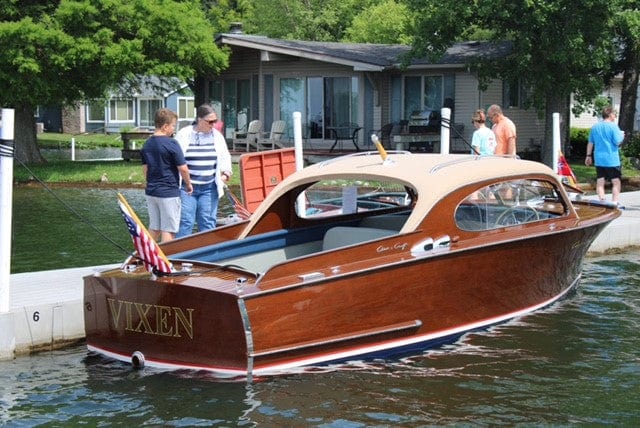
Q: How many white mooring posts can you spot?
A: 4